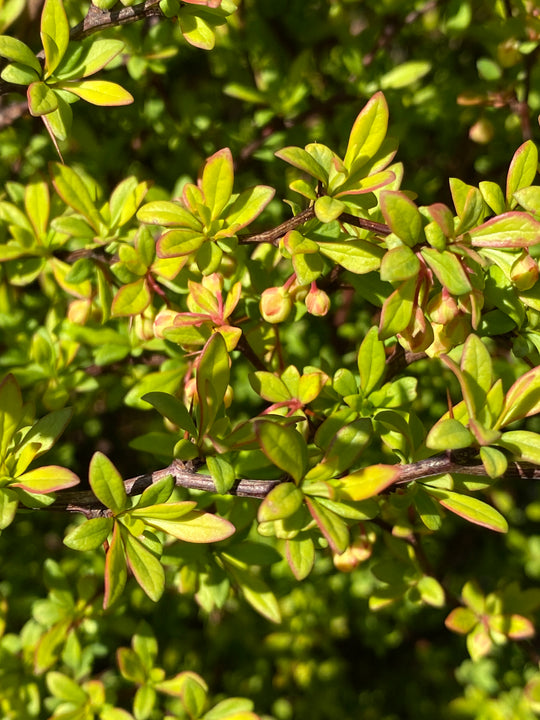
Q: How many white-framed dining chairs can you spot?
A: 0